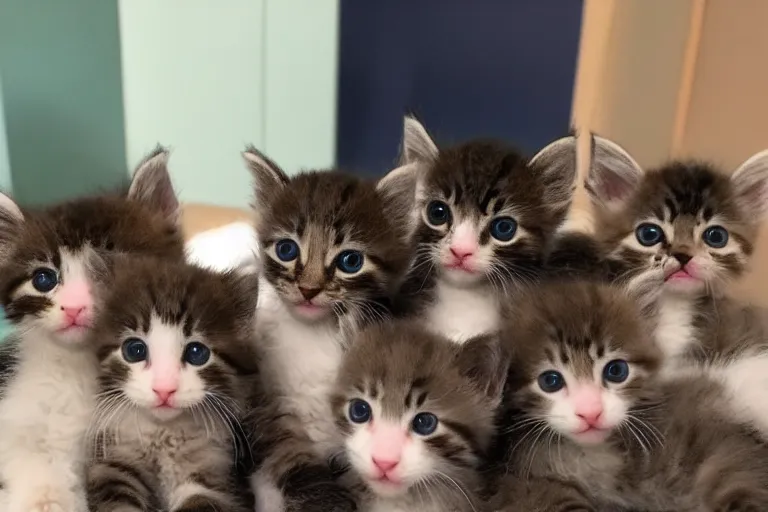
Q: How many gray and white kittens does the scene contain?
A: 7